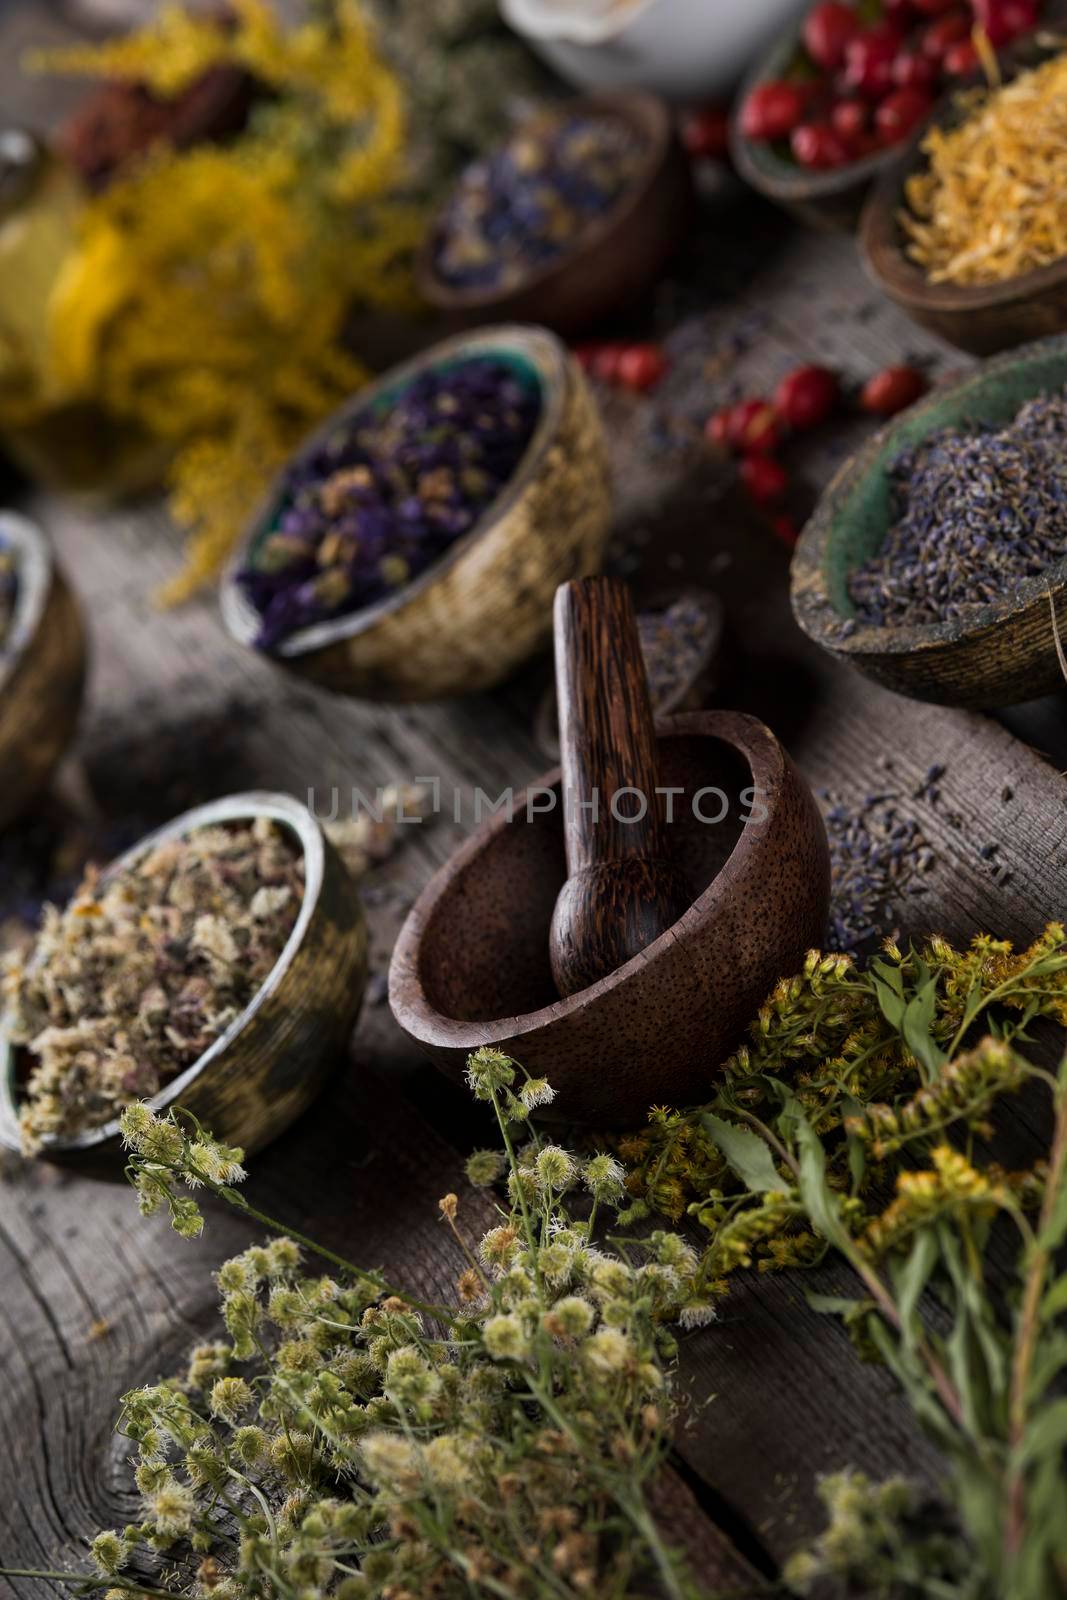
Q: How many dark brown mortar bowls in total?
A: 1